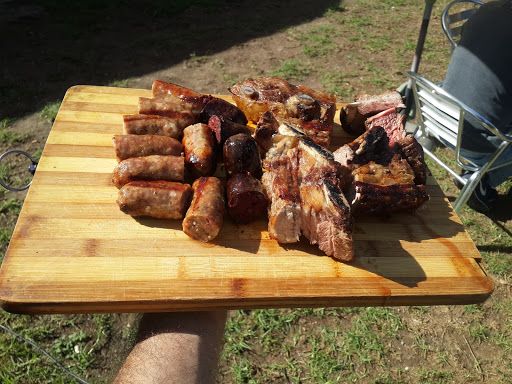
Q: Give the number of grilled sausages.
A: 12